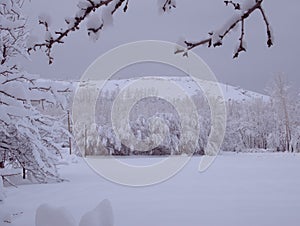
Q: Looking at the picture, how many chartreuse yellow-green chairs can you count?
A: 0